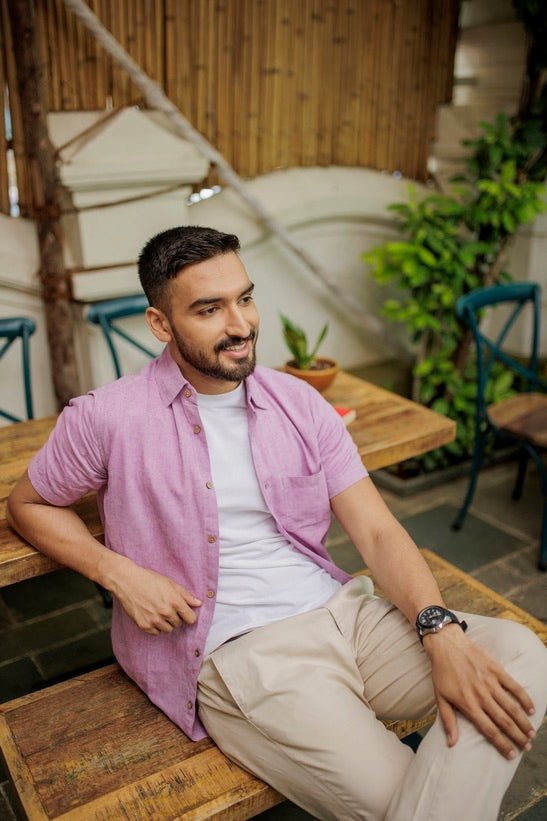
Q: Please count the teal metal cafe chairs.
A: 3